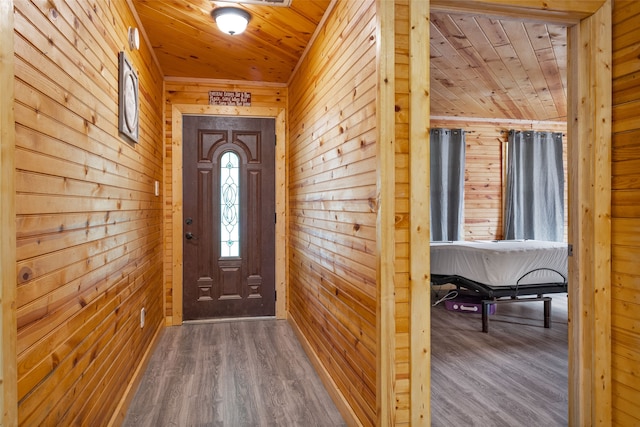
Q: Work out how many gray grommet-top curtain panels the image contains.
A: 2